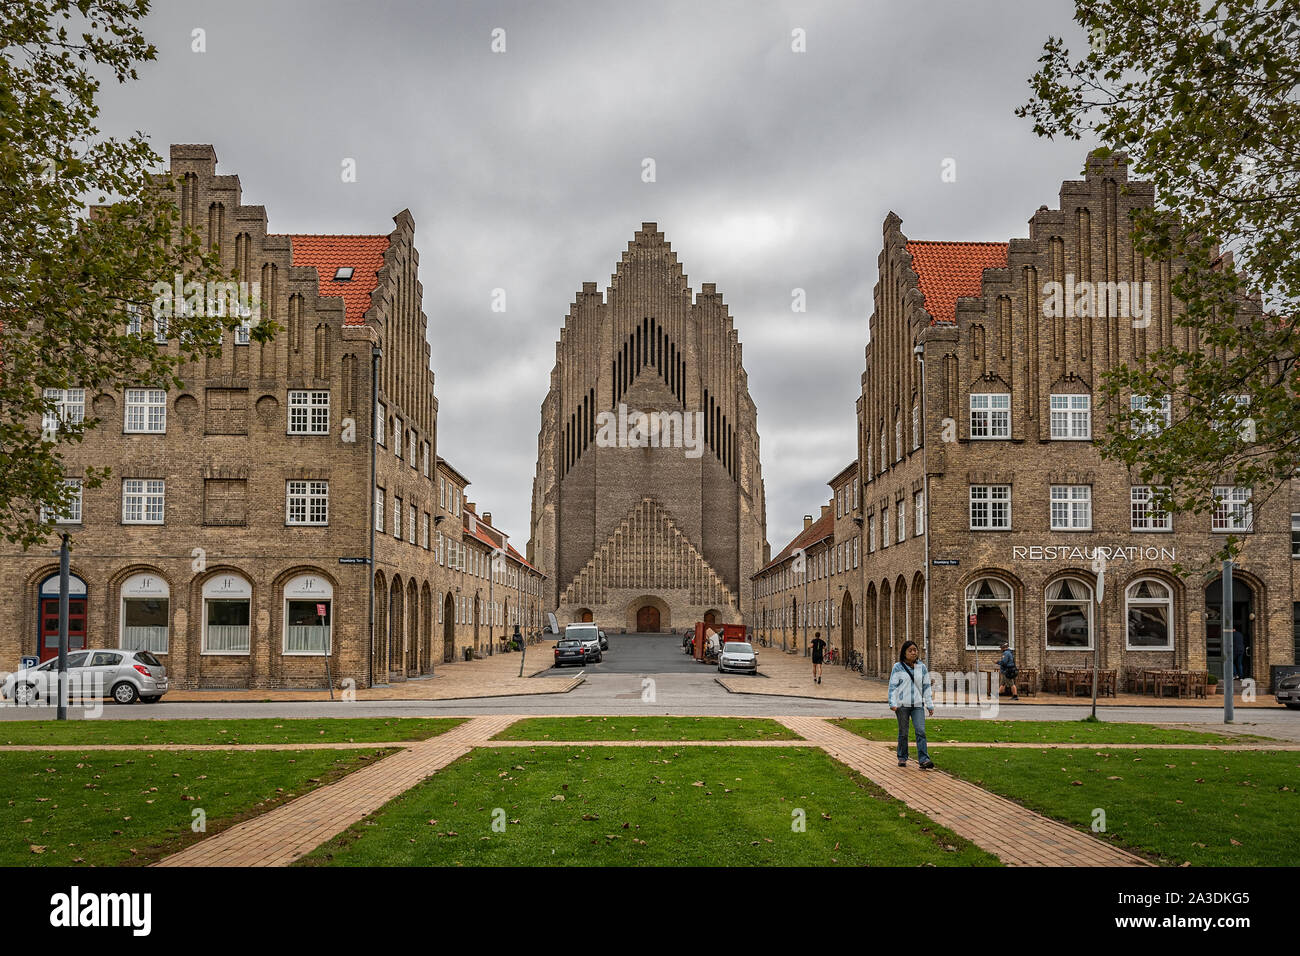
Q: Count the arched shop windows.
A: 6